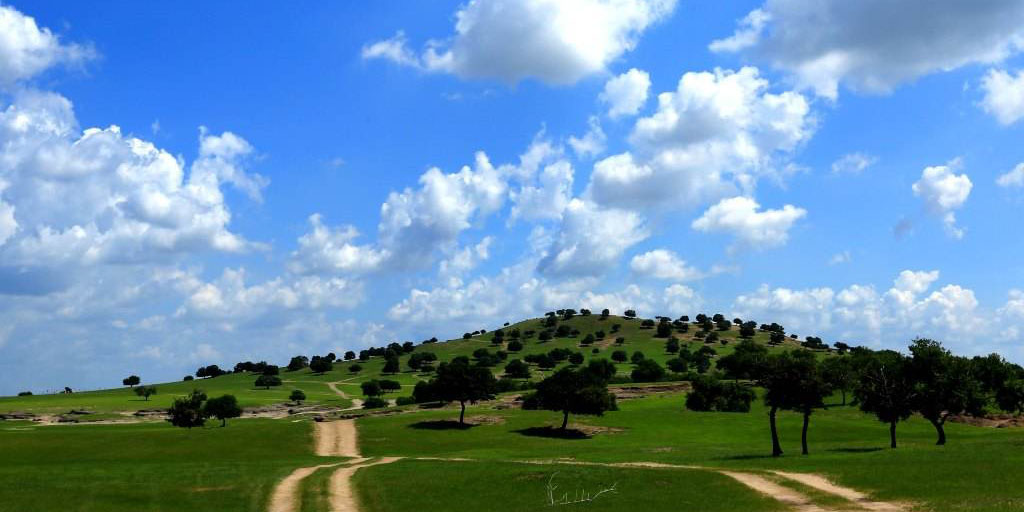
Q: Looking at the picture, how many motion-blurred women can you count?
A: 0